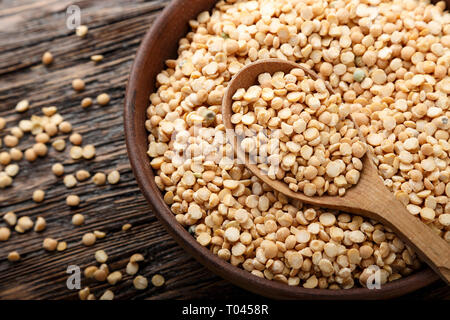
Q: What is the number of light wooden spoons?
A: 1